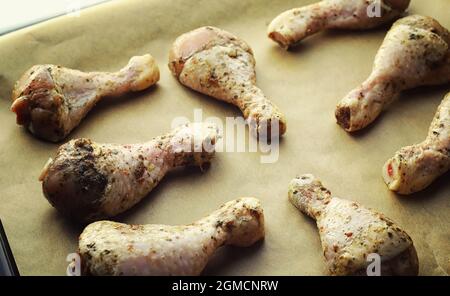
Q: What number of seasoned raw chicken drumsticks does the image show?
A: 8